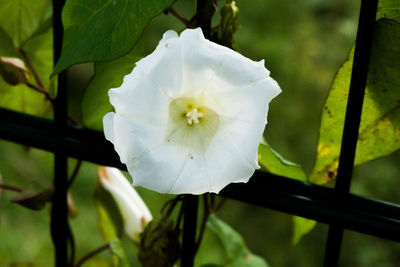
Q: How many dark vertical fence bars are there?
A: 3